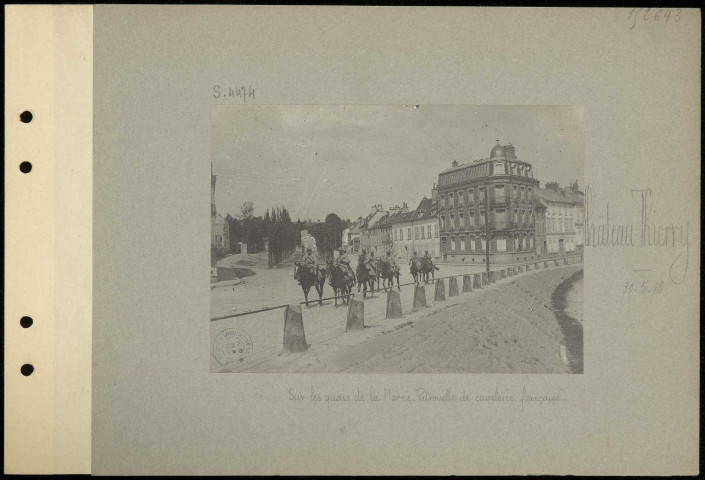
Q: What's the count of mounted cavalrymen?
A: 7